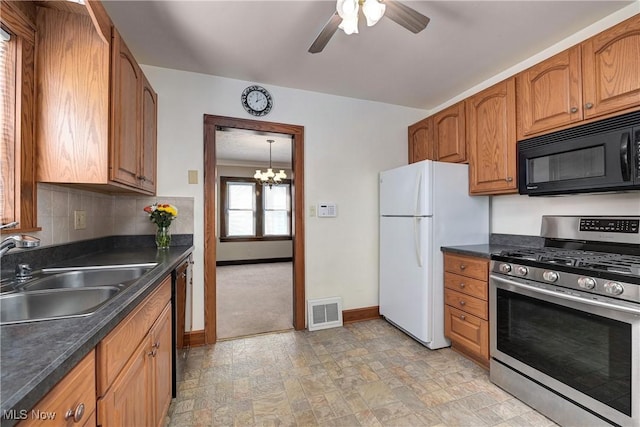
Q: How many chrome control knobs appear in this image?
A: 5